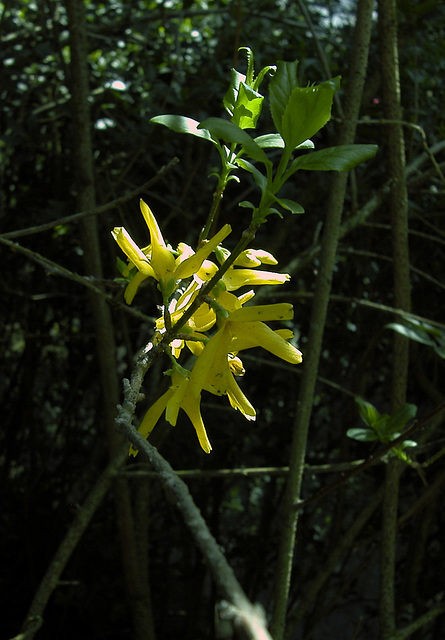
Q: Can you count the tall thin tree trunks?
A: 3